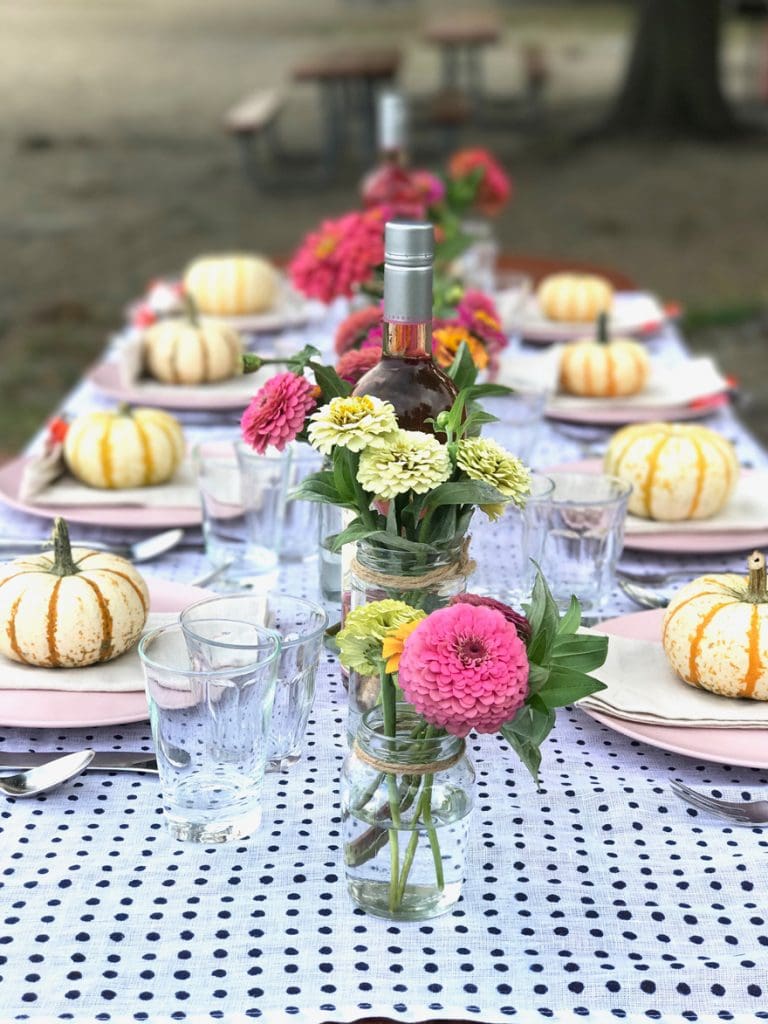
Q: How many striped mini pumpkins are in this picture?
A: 8